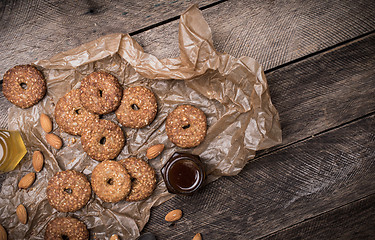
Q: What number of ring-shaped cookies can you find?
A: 10